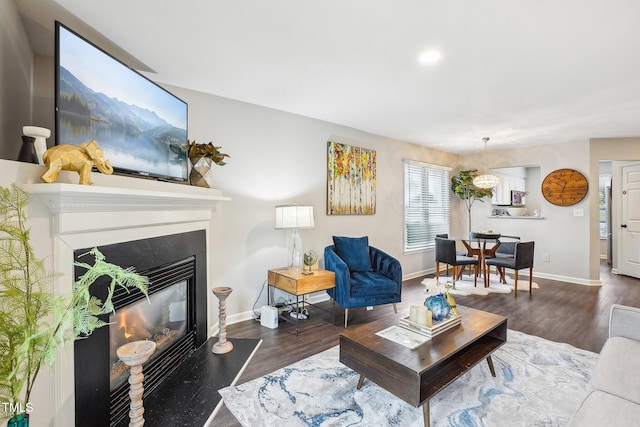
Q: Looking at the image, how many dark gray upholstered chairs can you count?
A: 4